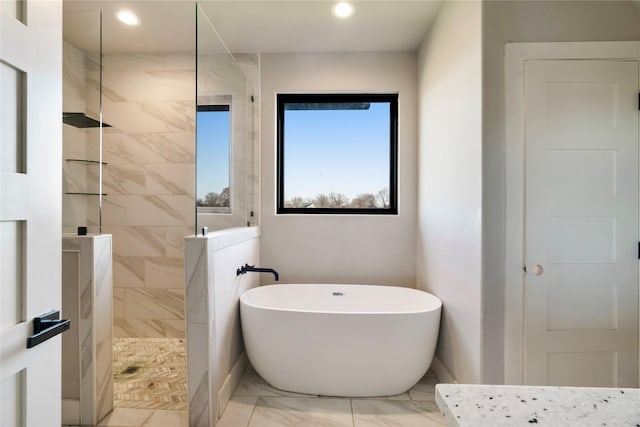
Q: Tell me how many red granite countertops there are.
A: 0